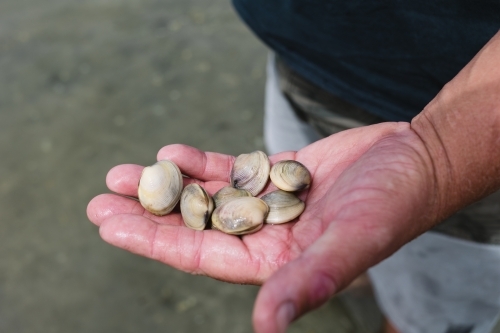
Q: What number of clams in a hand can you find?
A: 7